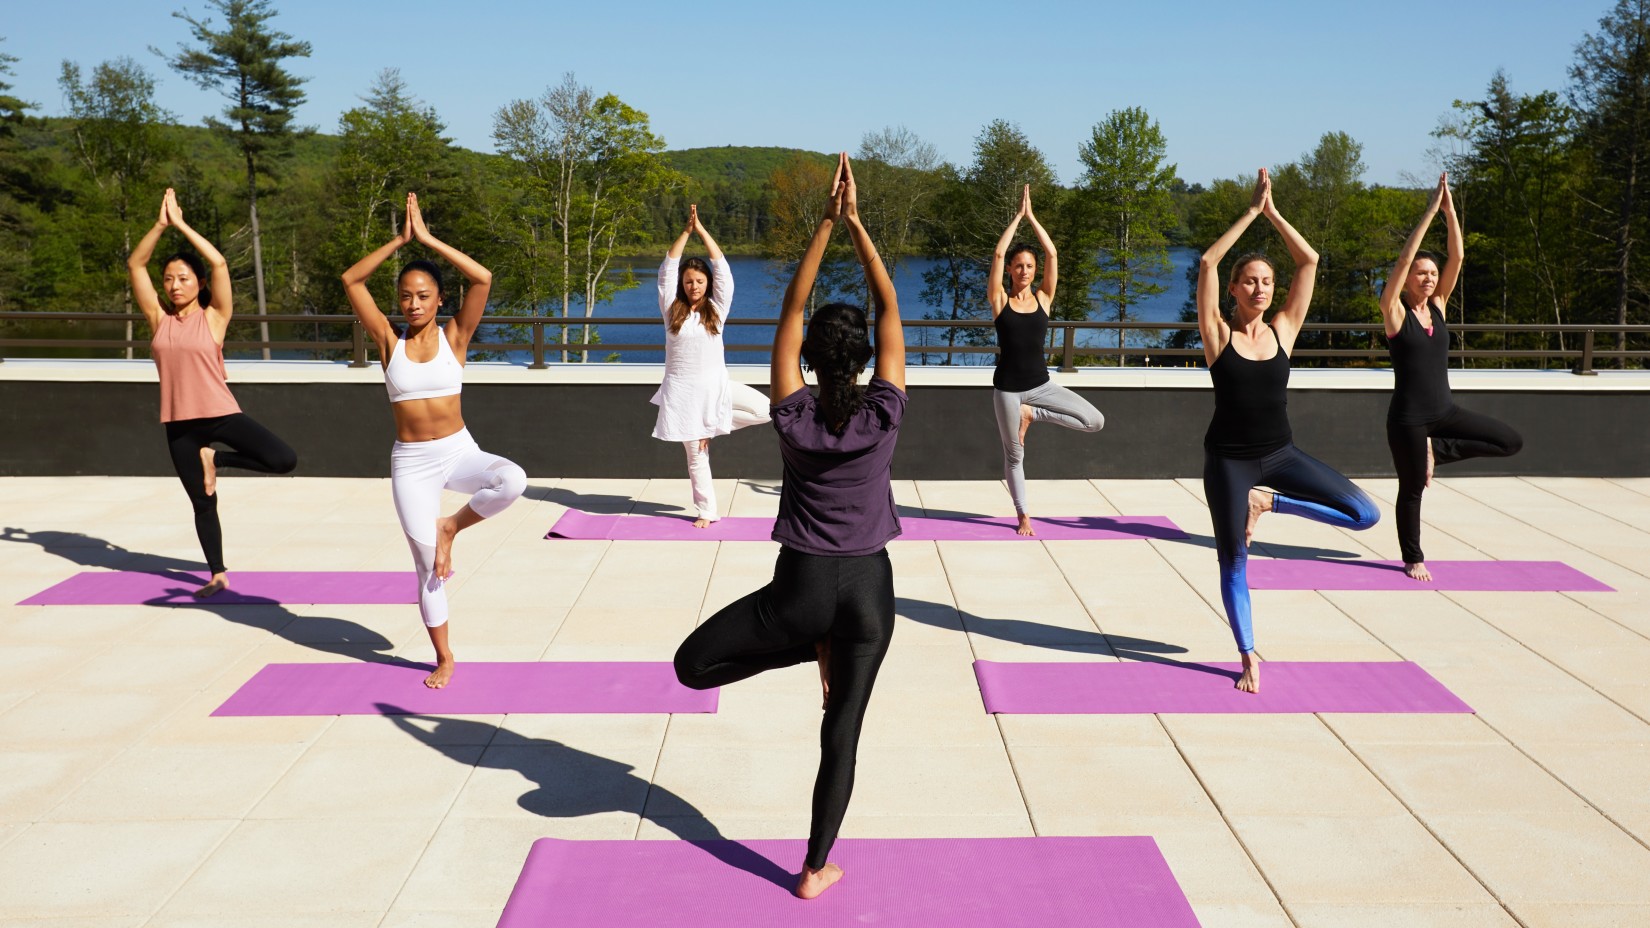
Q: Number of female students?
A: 6